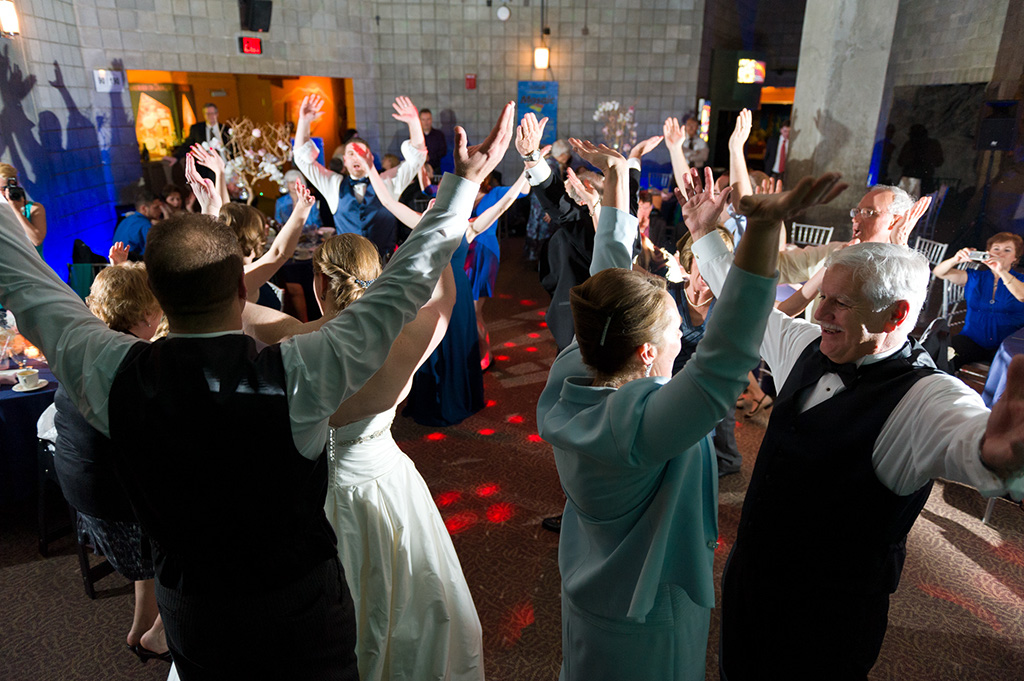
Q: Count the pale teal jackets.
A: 1